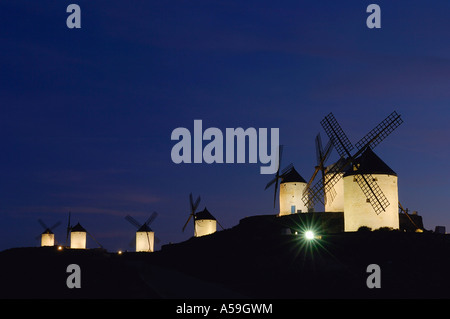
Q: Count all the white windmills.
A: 7